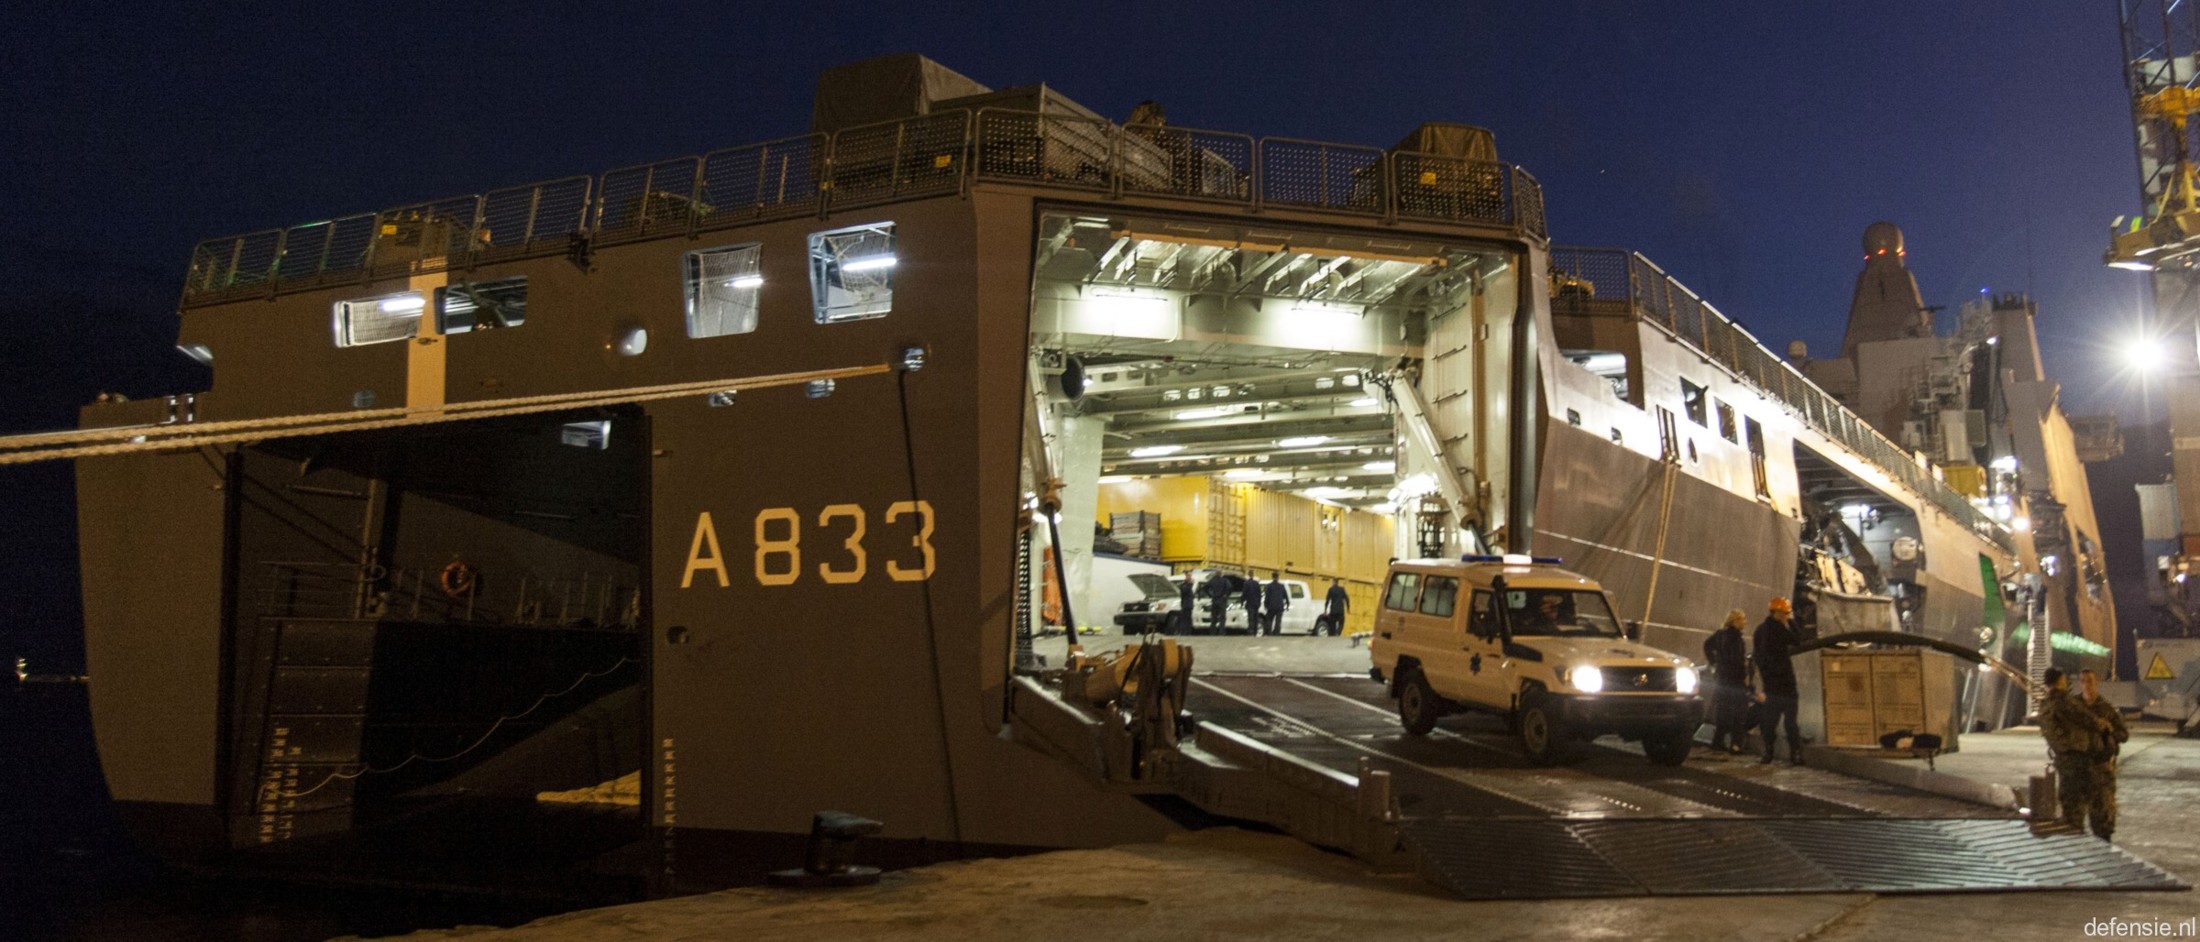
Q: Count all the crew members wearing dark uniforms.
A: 7